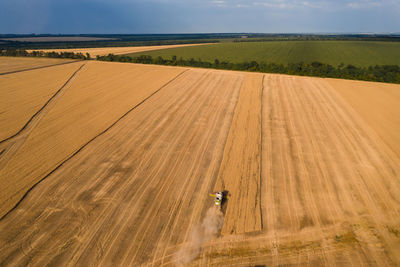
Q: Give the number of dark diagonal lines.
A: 3